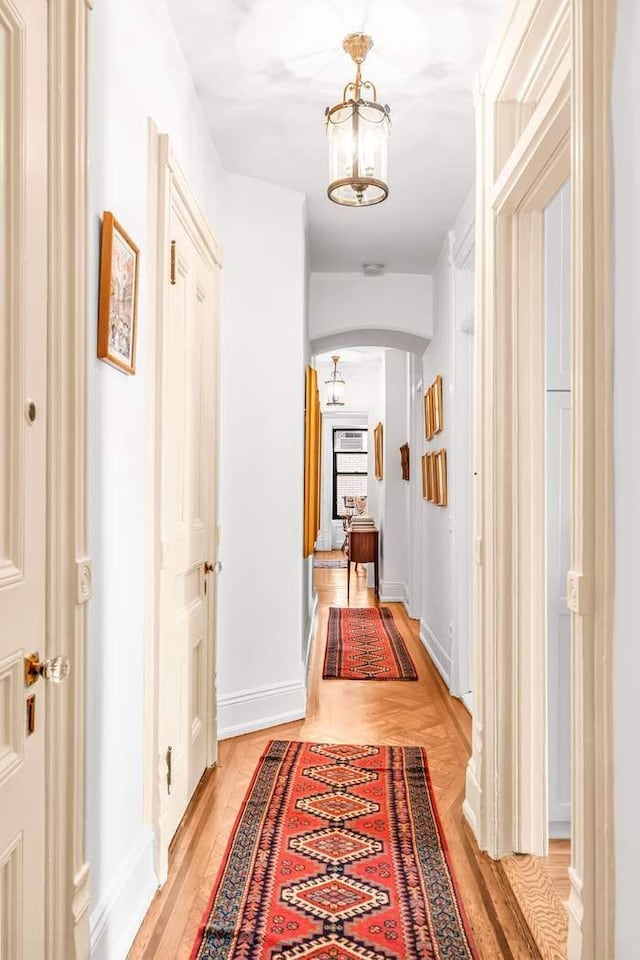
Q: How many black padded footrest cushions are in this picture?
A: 0